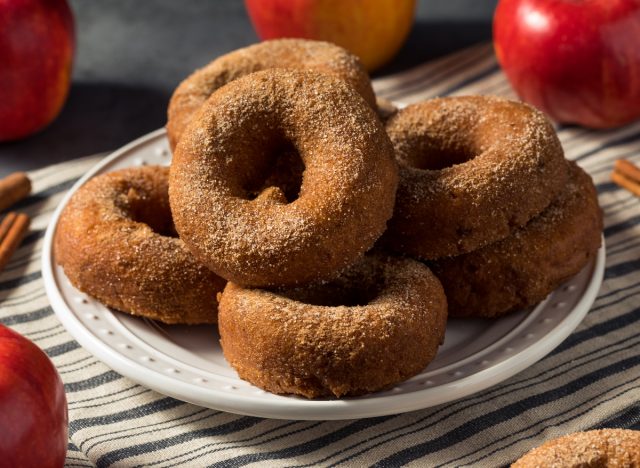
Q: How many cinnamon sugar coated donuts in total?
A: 7